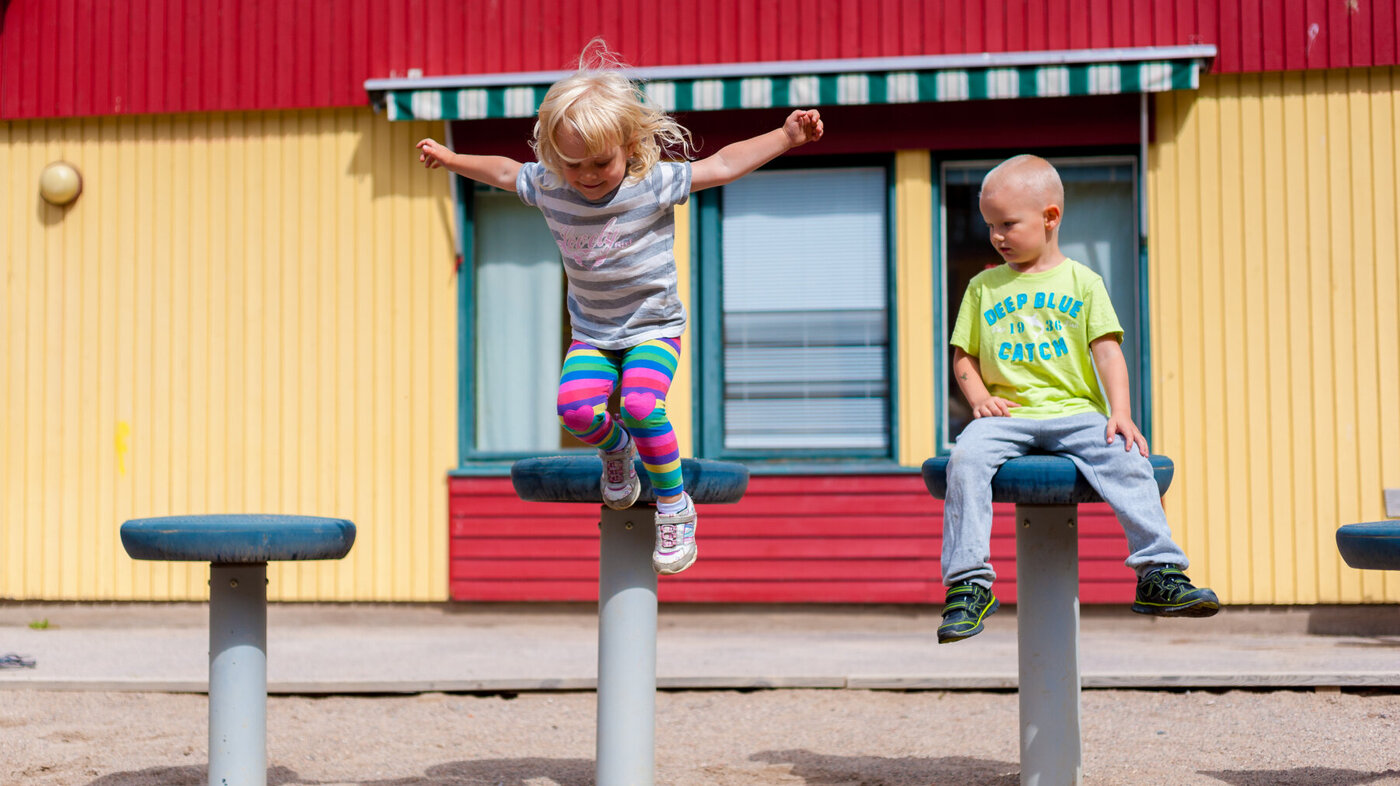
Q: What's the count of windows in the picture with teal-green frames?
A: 3